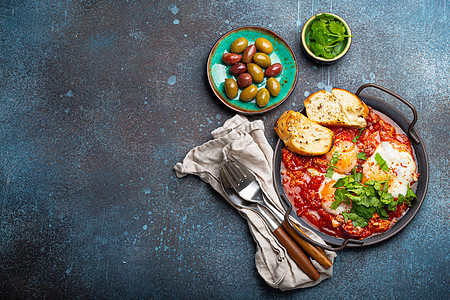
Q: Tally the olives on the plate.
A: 13